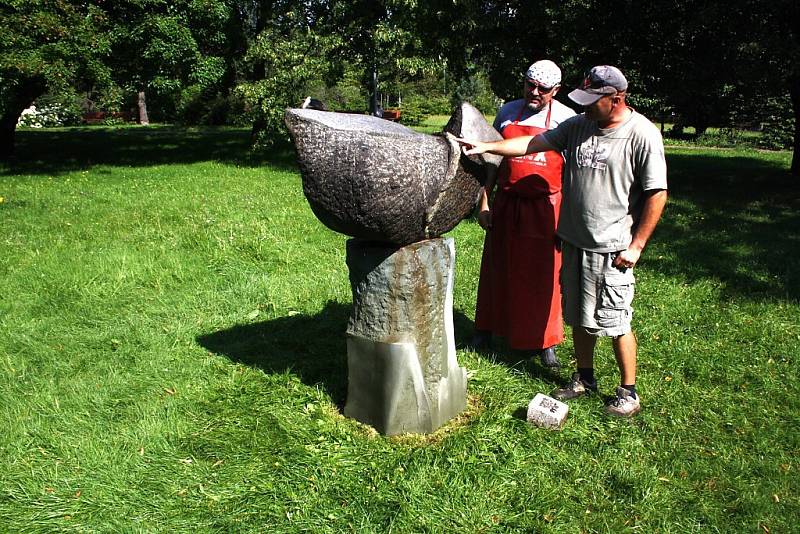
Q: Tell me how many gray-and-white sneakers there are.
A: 2